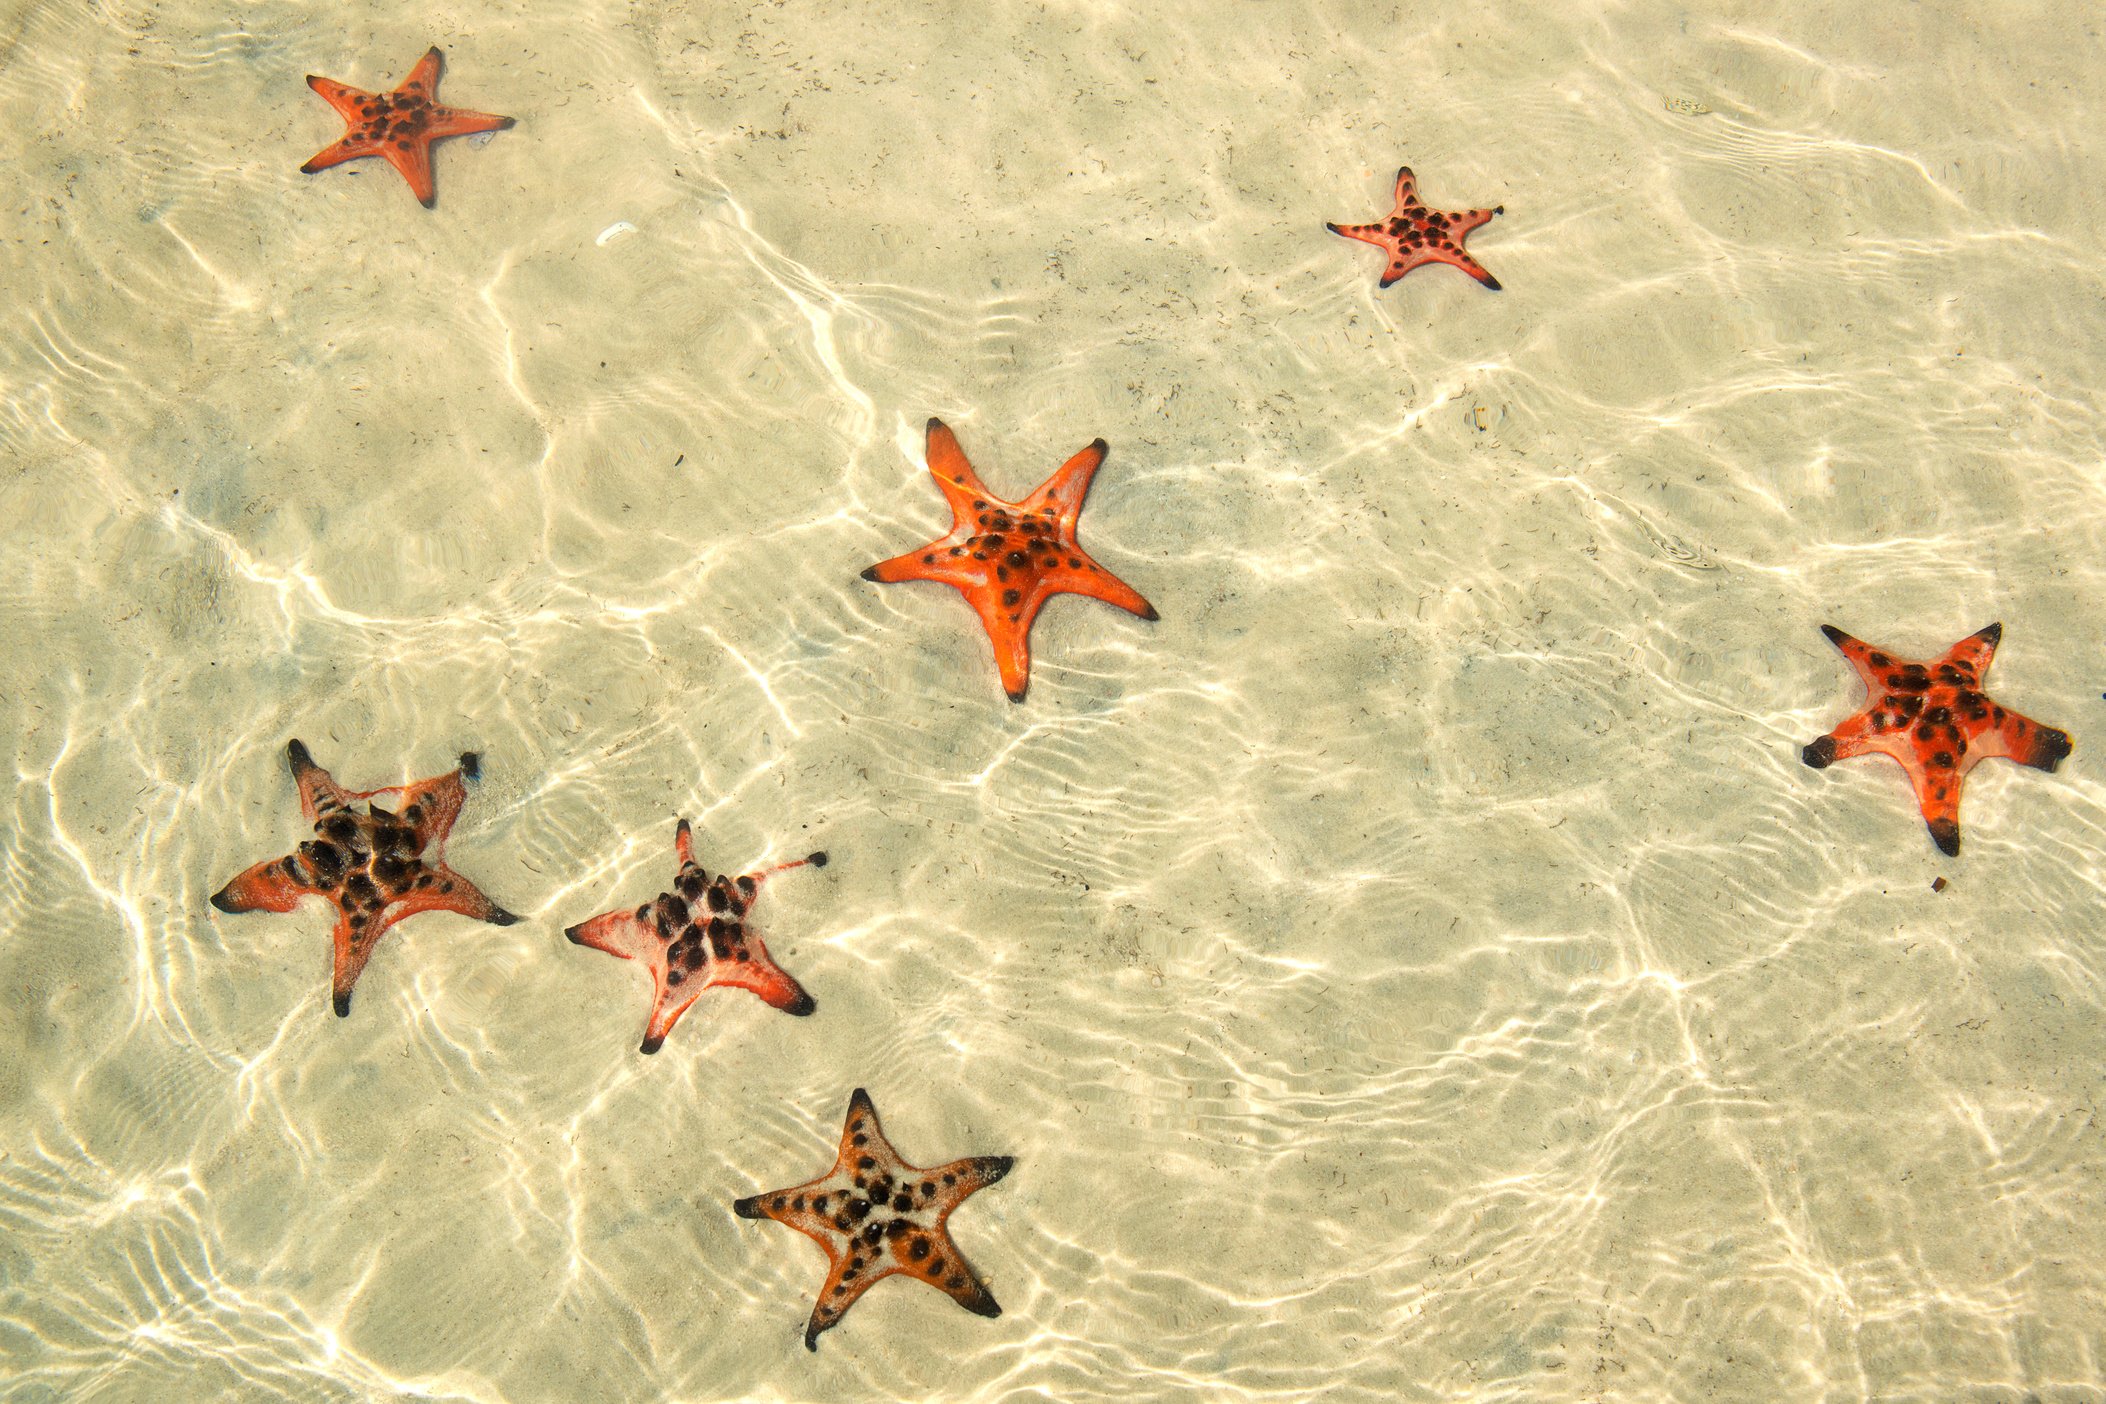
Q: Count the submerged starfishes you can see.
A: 7